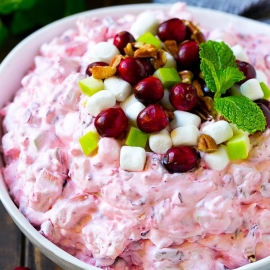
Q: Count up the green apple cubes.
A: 7